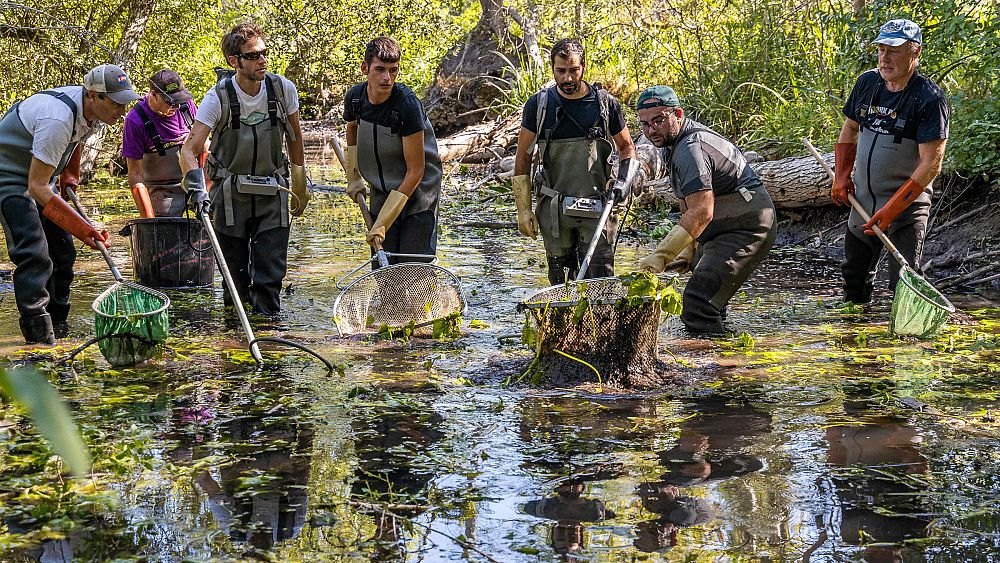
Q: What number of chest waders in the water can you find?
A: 7